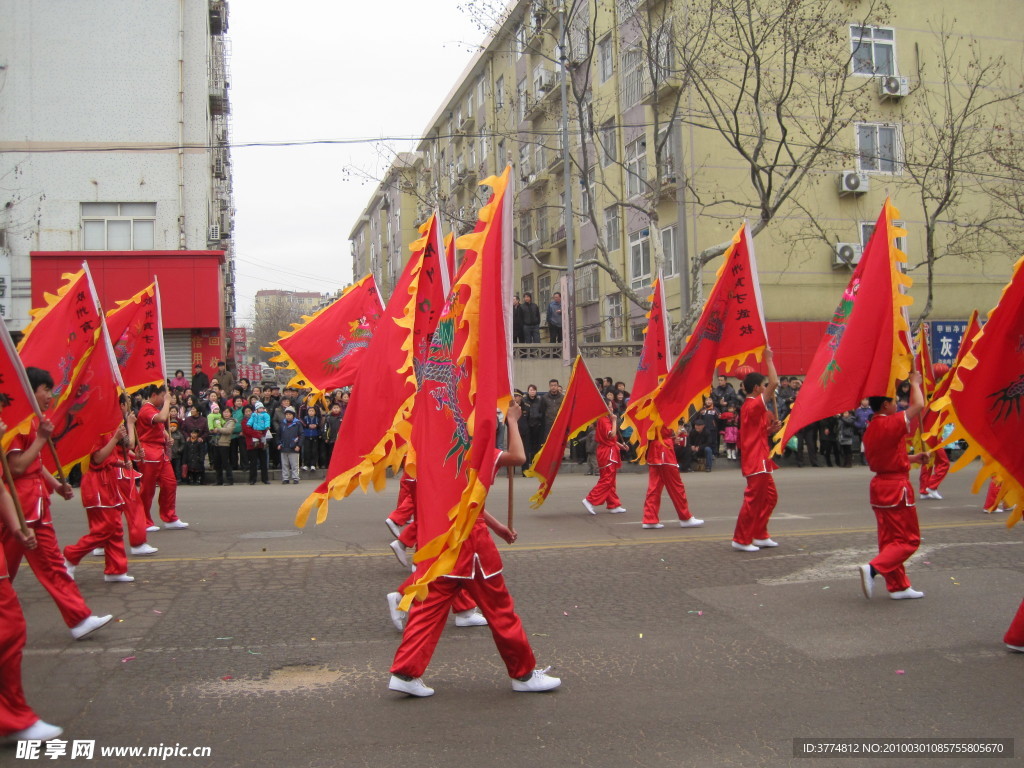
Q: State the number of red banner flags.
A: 15